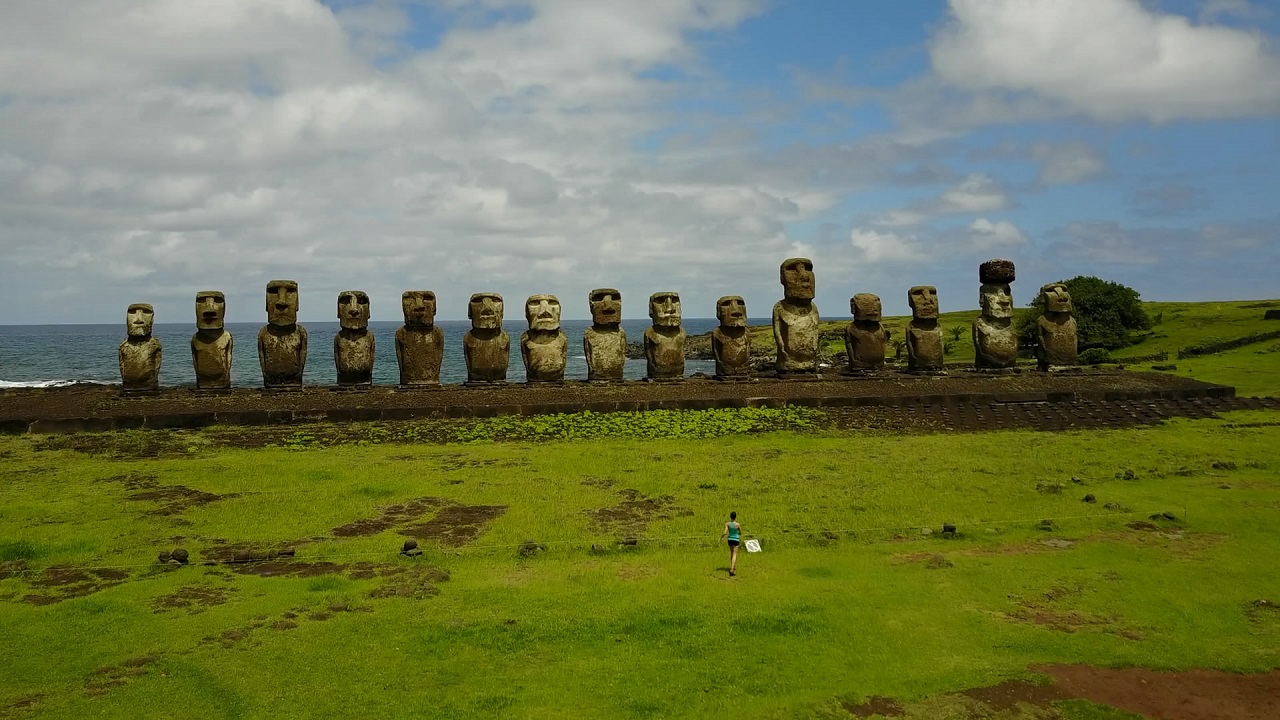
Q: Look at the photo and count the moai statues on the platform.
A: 15